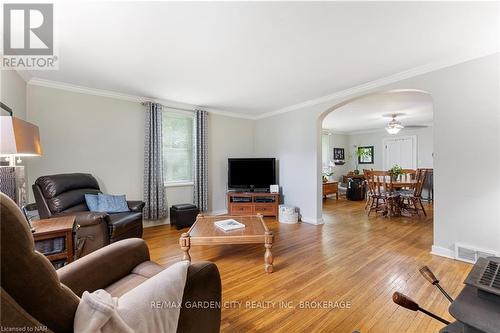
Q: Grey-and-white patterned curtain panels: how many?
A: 2